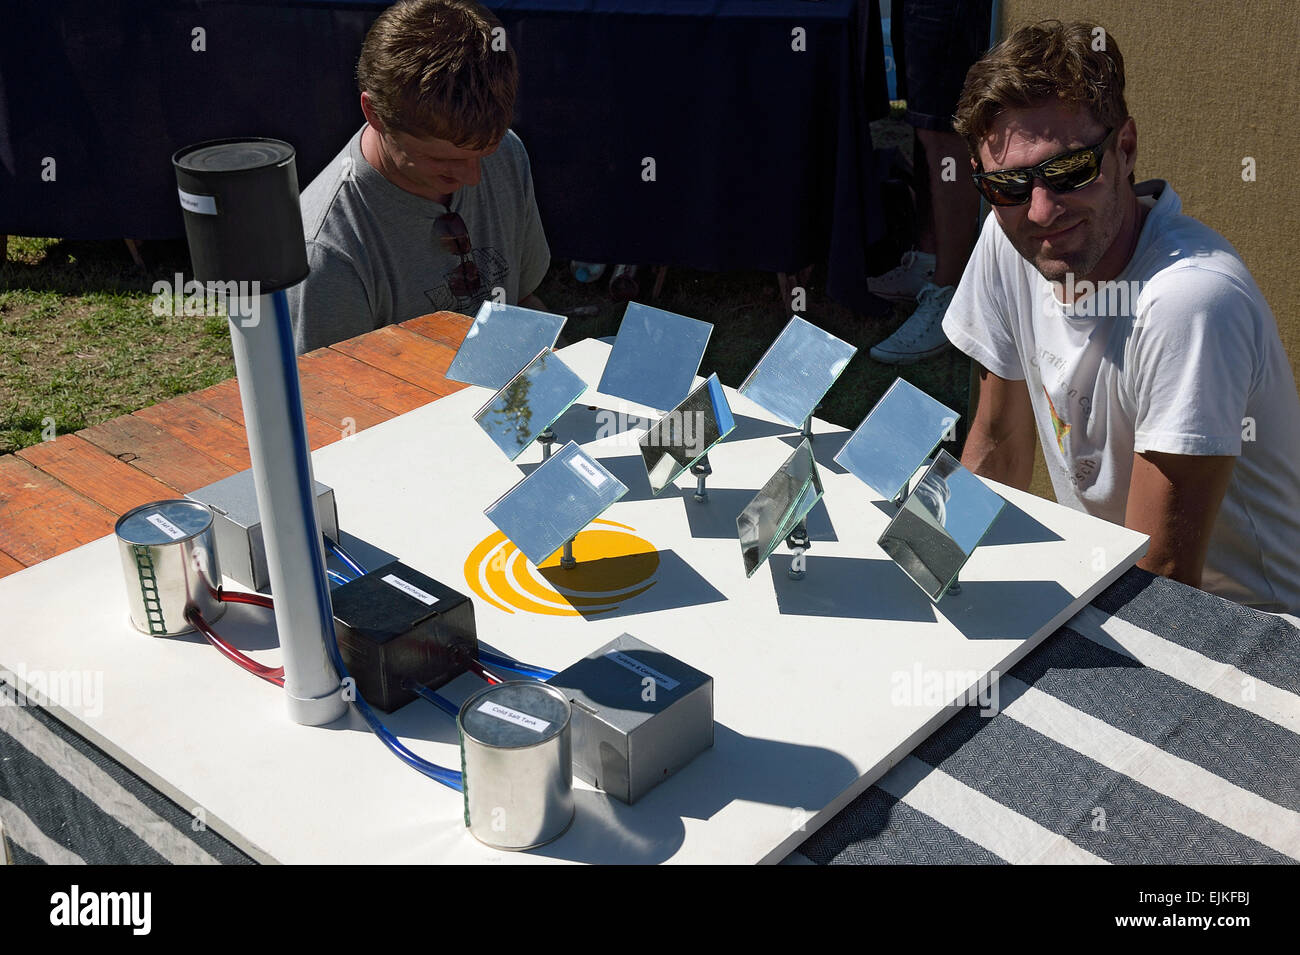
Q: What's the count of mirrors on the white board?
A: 9